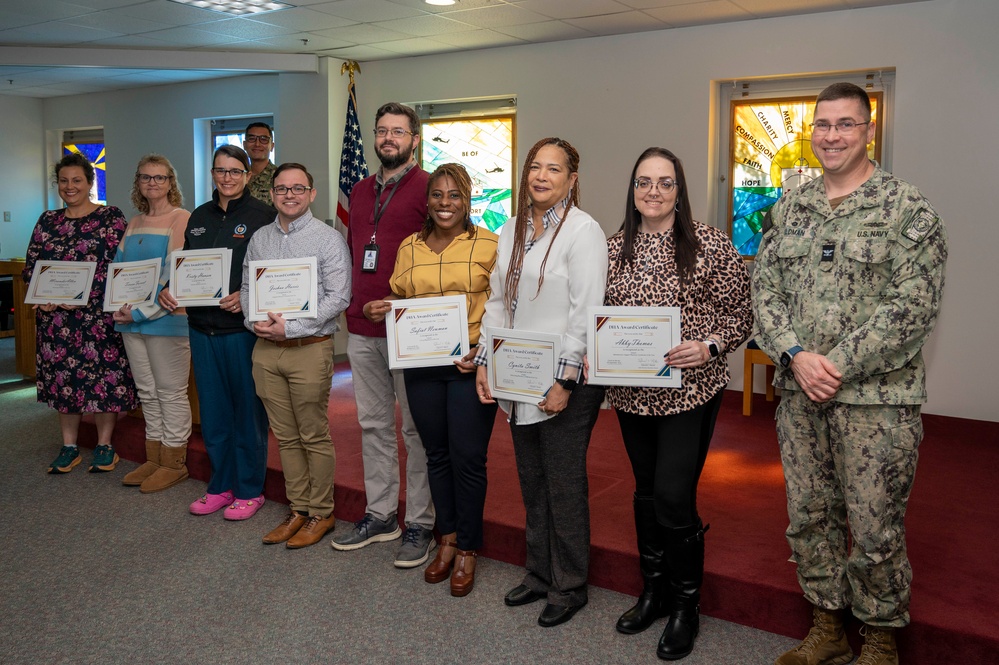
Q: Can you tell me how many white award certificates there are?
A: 7